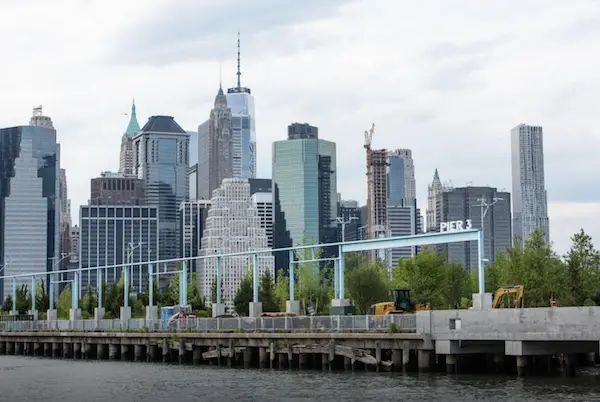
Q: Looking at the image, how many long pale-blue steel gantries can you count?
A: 1